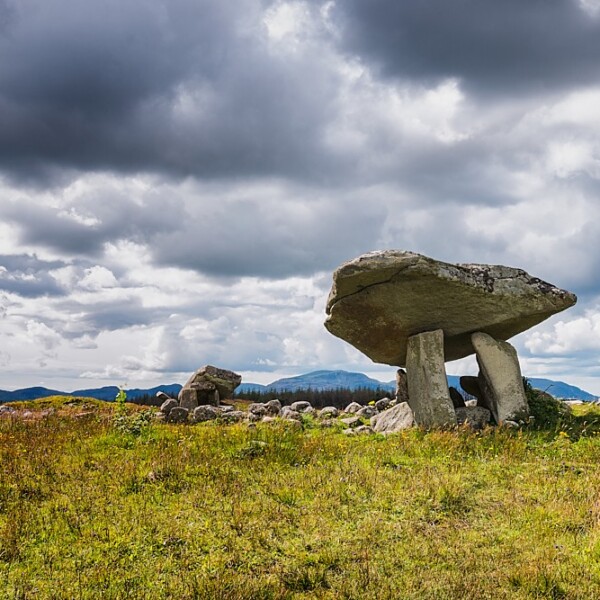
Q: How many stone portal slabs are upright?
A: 2